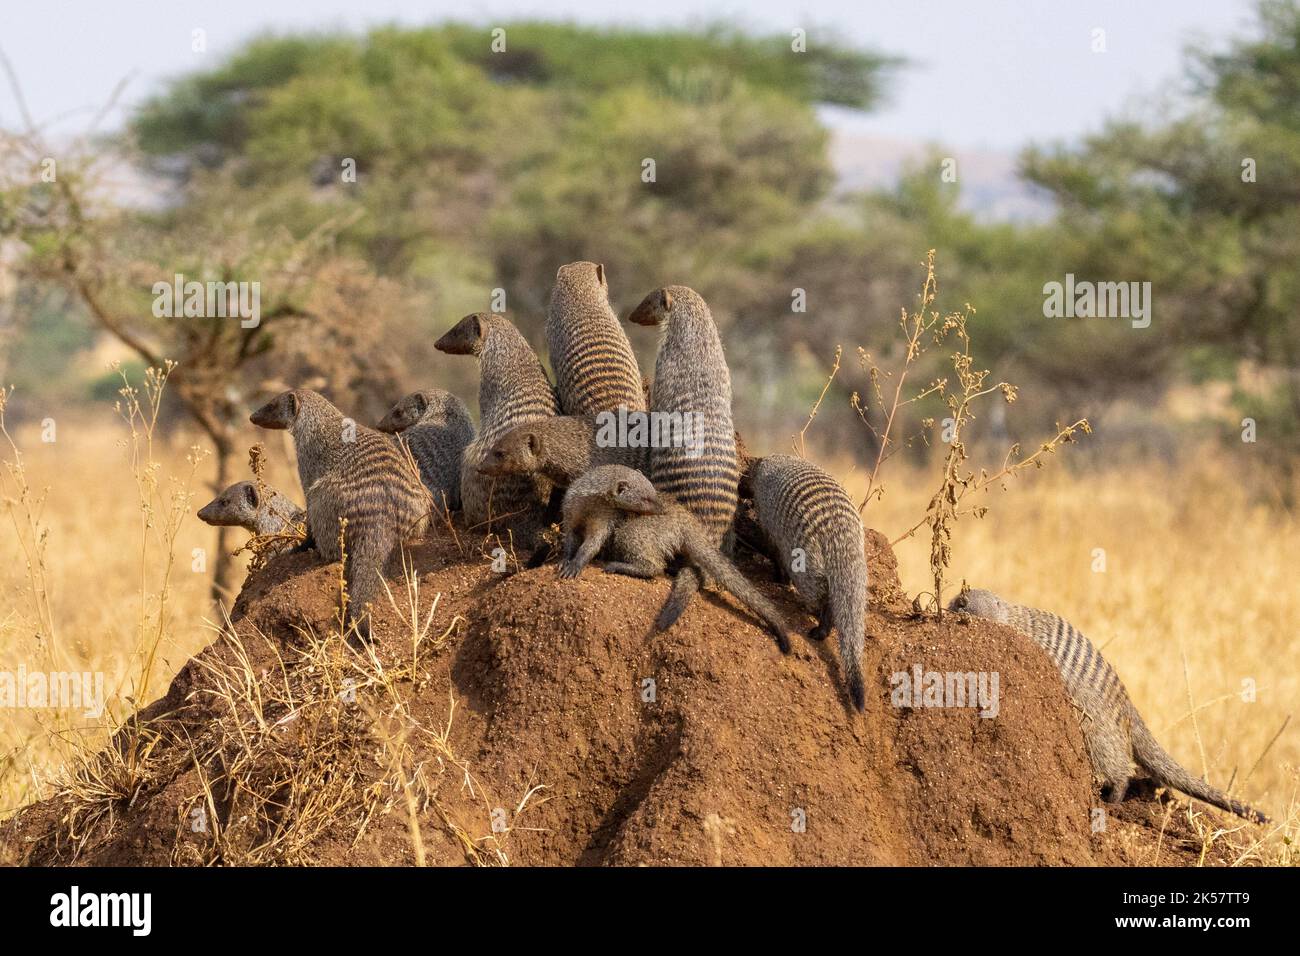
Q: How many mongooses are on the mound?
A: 10